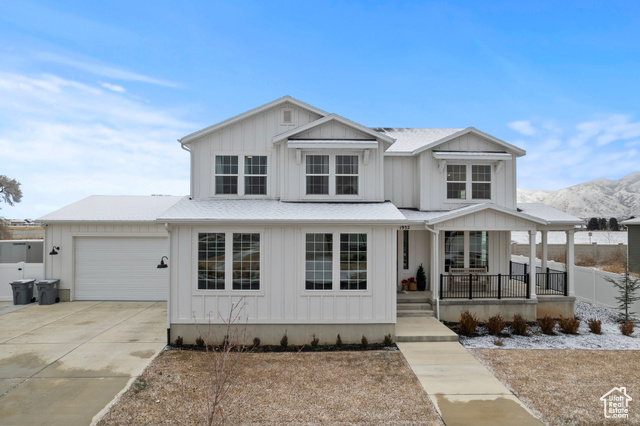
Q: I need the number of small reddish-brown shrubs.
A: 7